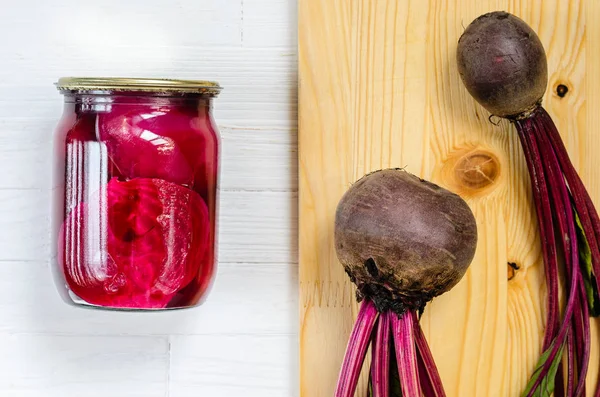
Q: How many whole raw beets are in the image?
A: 2